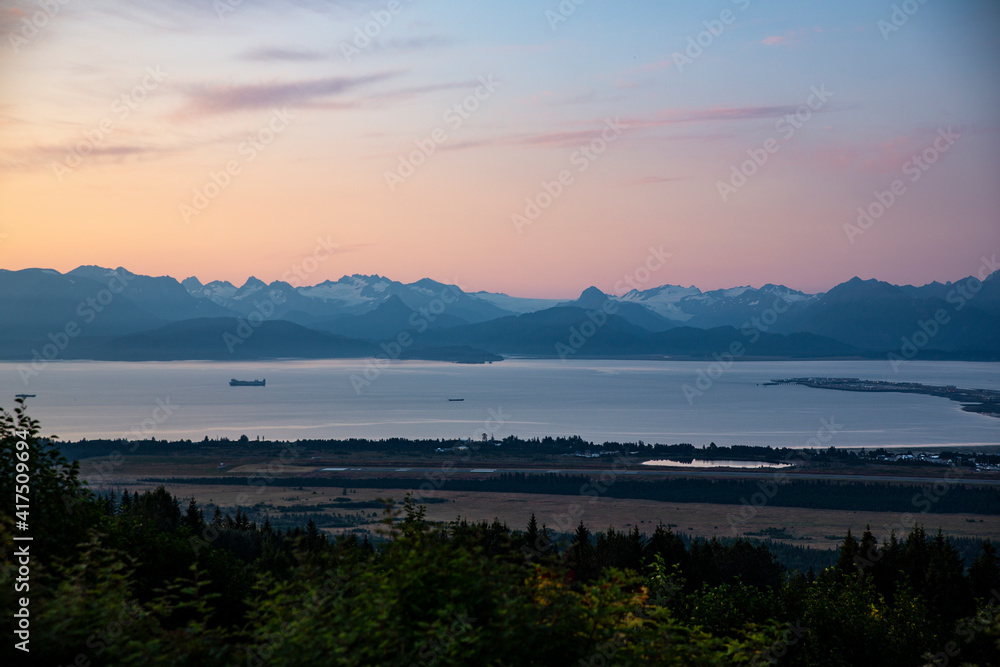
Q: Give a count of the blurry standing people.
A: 0